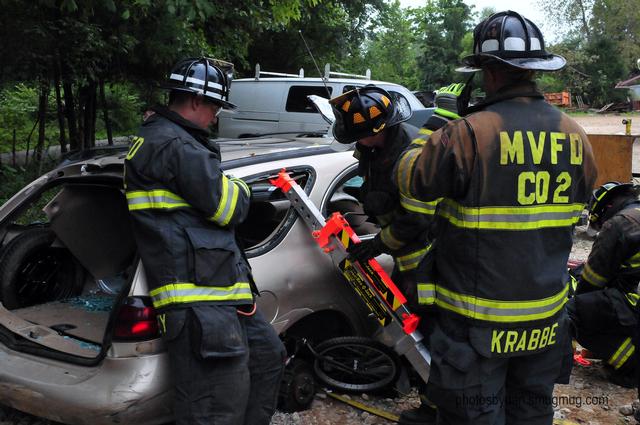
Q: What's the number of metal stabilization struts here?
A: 1